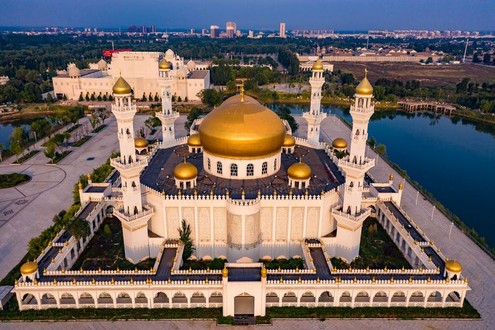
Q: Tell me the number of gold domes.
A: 13